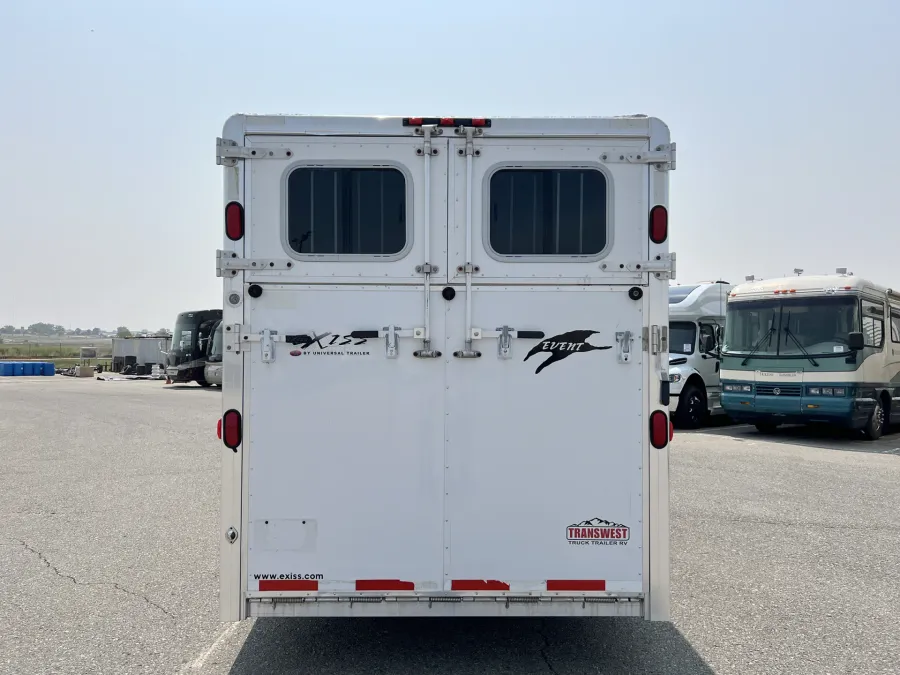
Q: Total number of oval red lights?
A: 4